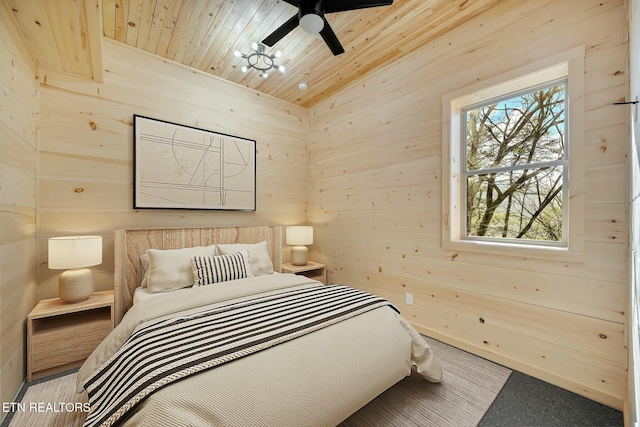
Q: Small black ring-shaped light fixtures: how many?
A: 1